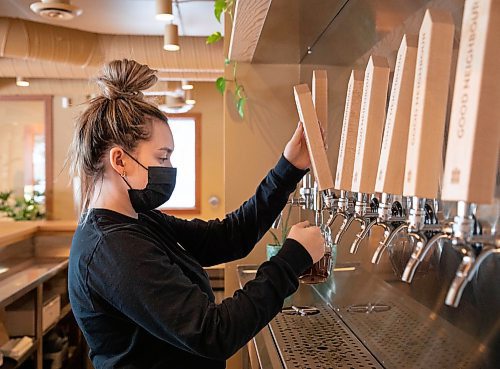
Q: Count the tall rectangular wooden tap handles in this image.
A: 7